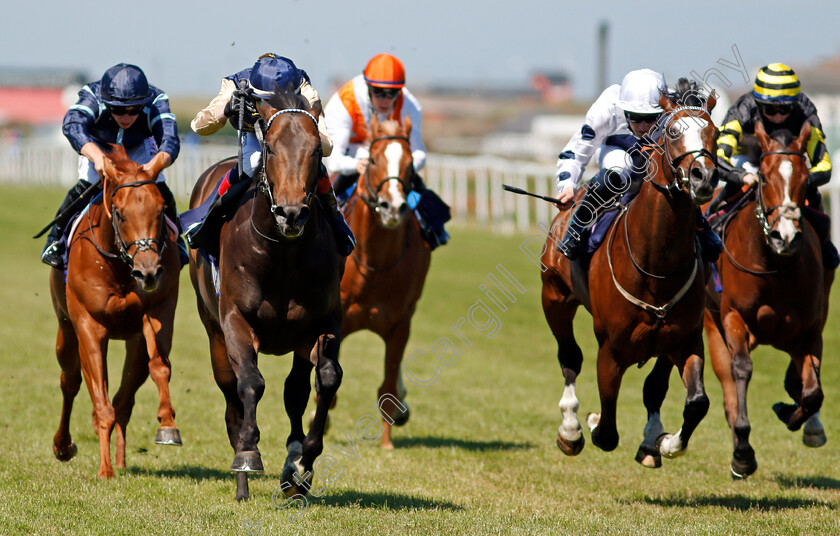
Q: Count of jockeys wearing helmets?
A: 5